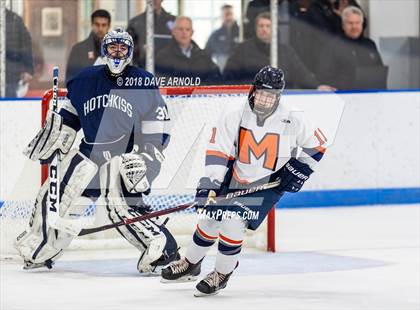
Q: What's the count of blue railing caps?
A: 1